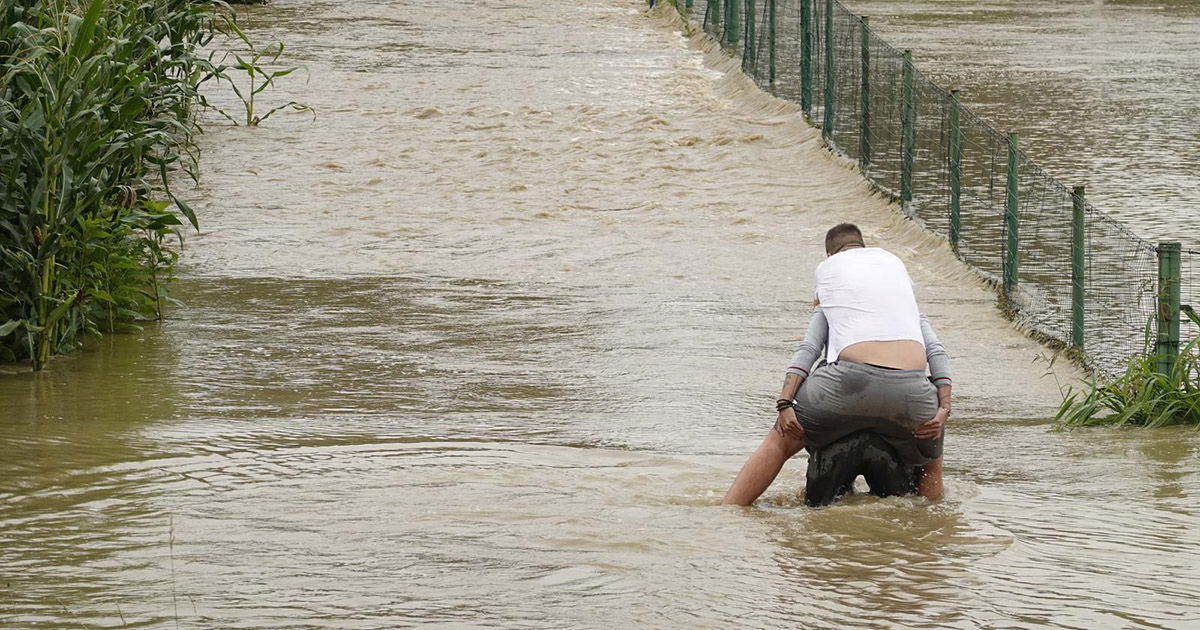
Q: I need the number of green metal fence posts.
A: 13